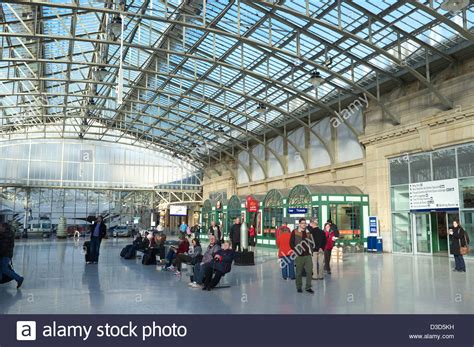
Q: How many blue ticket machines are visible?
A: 1